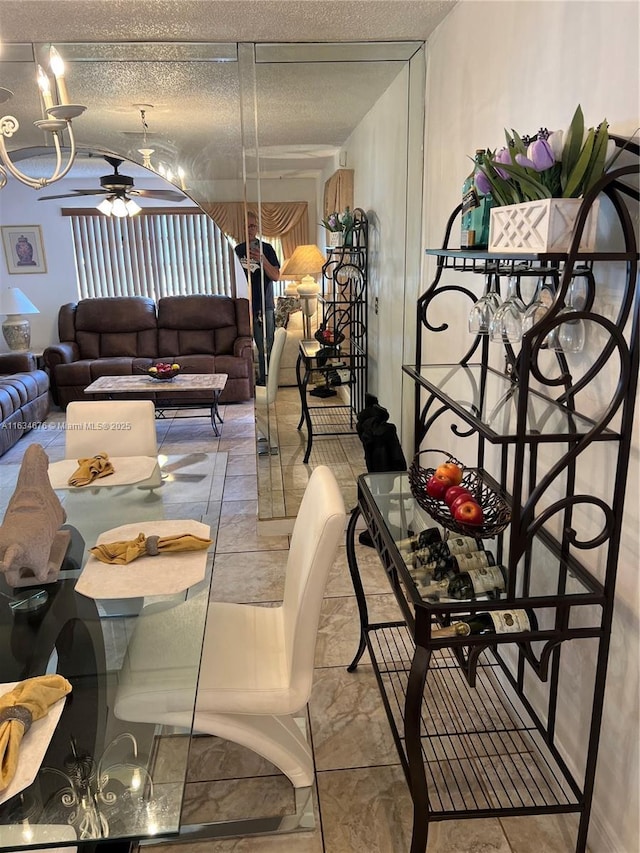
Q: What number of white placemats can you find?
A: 3